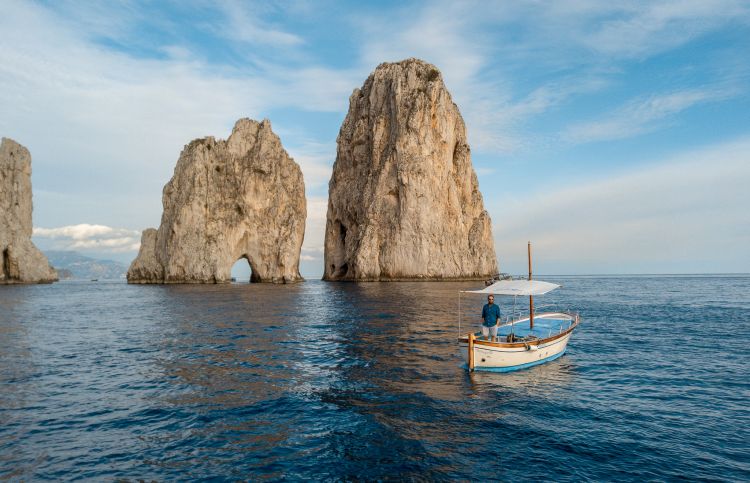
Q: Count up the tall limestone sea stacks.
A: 3